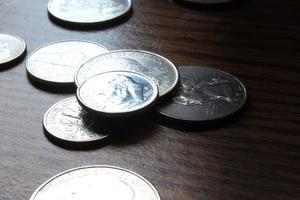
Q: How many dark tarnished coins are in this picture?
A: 1